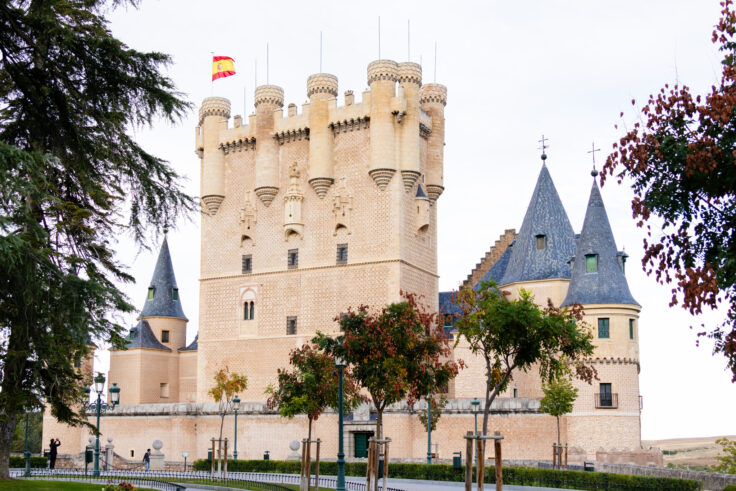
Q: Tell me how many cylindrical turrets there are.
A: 6